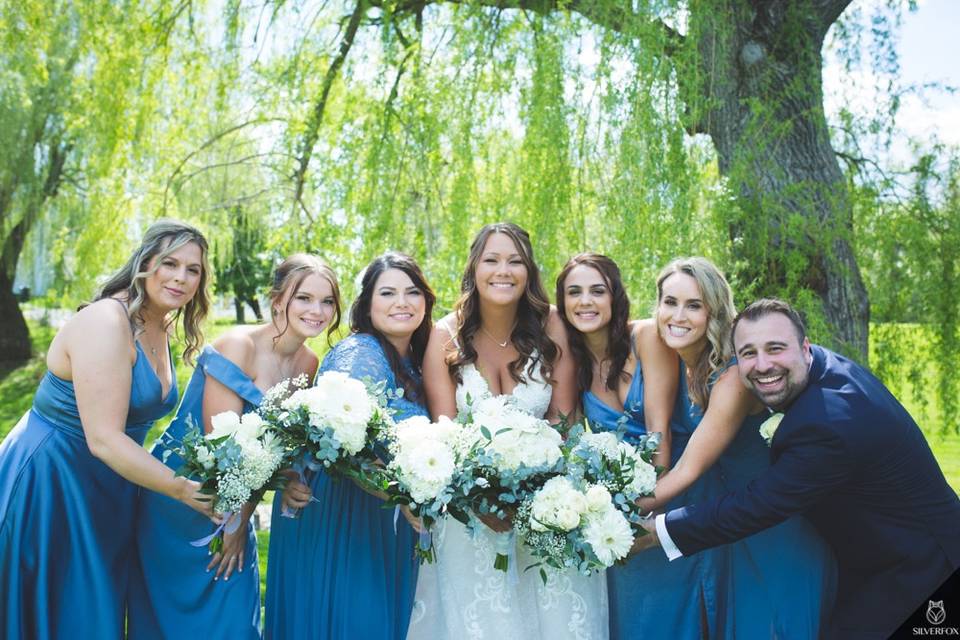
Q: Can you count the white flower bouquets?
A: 6